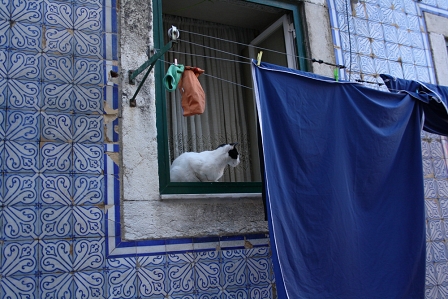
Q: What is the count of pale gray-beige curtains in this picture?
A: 1